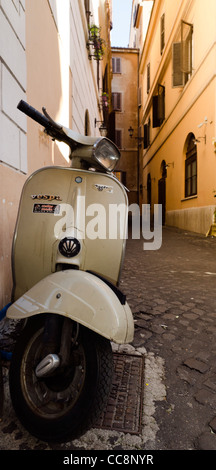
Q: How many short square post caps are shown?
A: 0